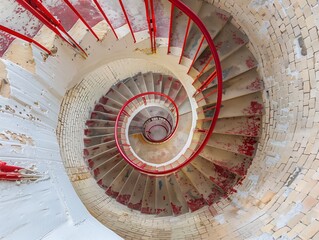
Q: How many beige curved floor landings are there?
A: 1